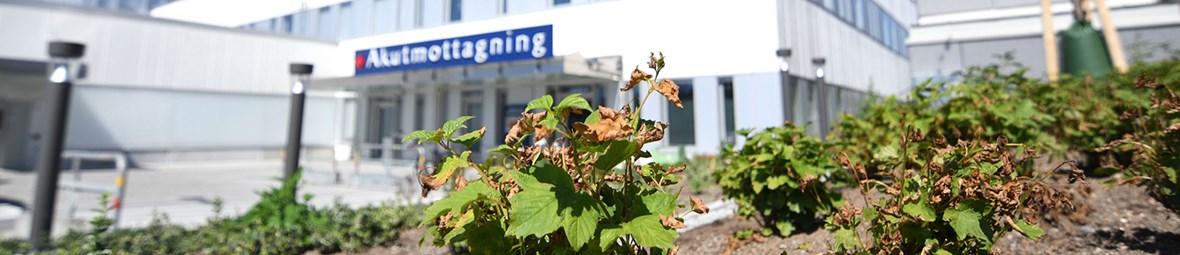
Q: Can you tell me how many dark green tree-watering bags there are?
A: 1